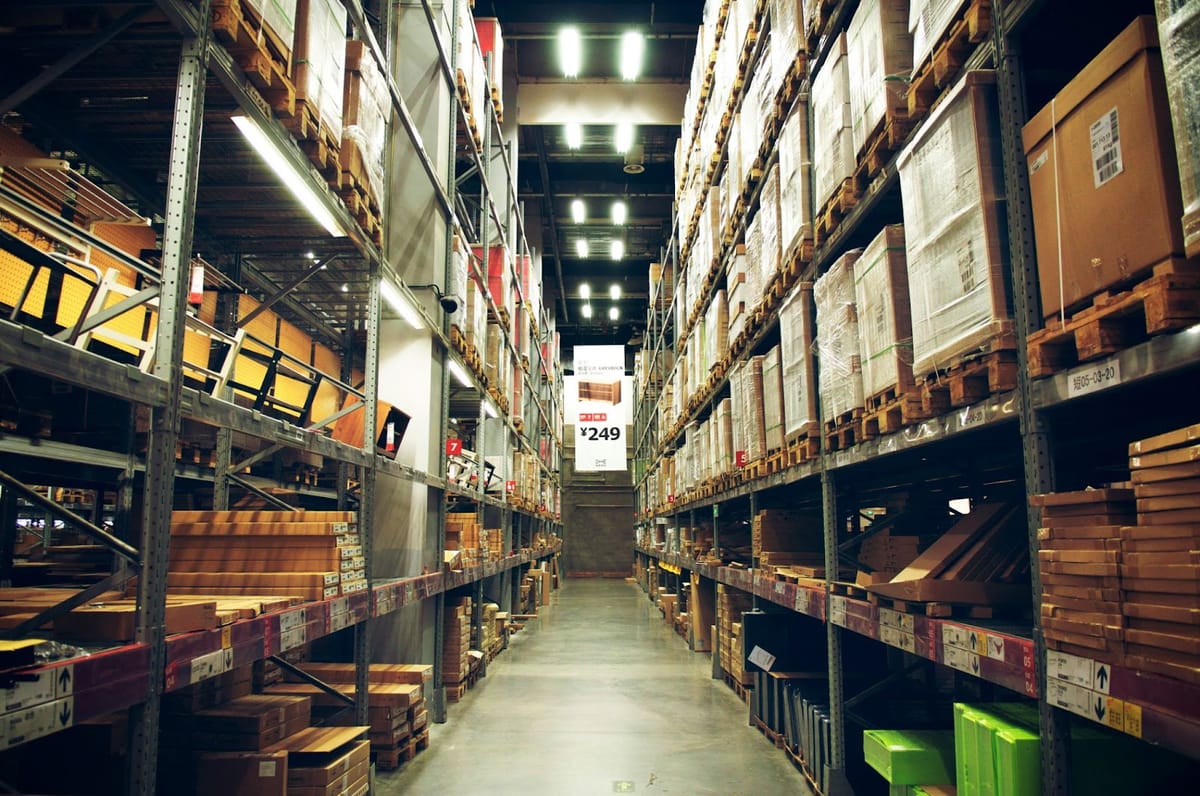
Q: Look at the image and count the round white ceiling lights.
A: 12